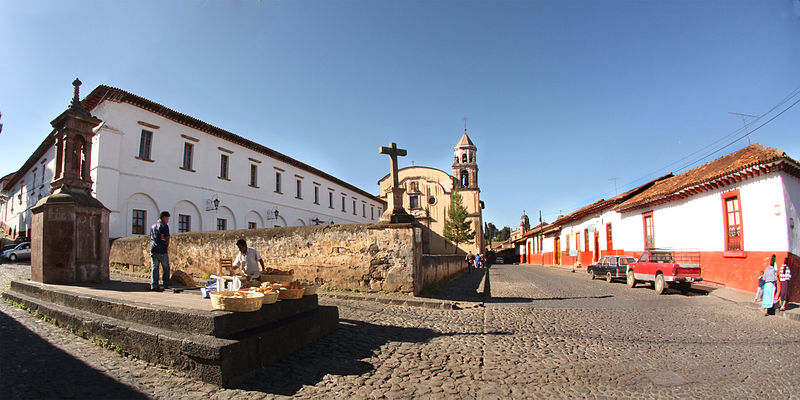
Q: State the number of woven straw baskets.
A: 5